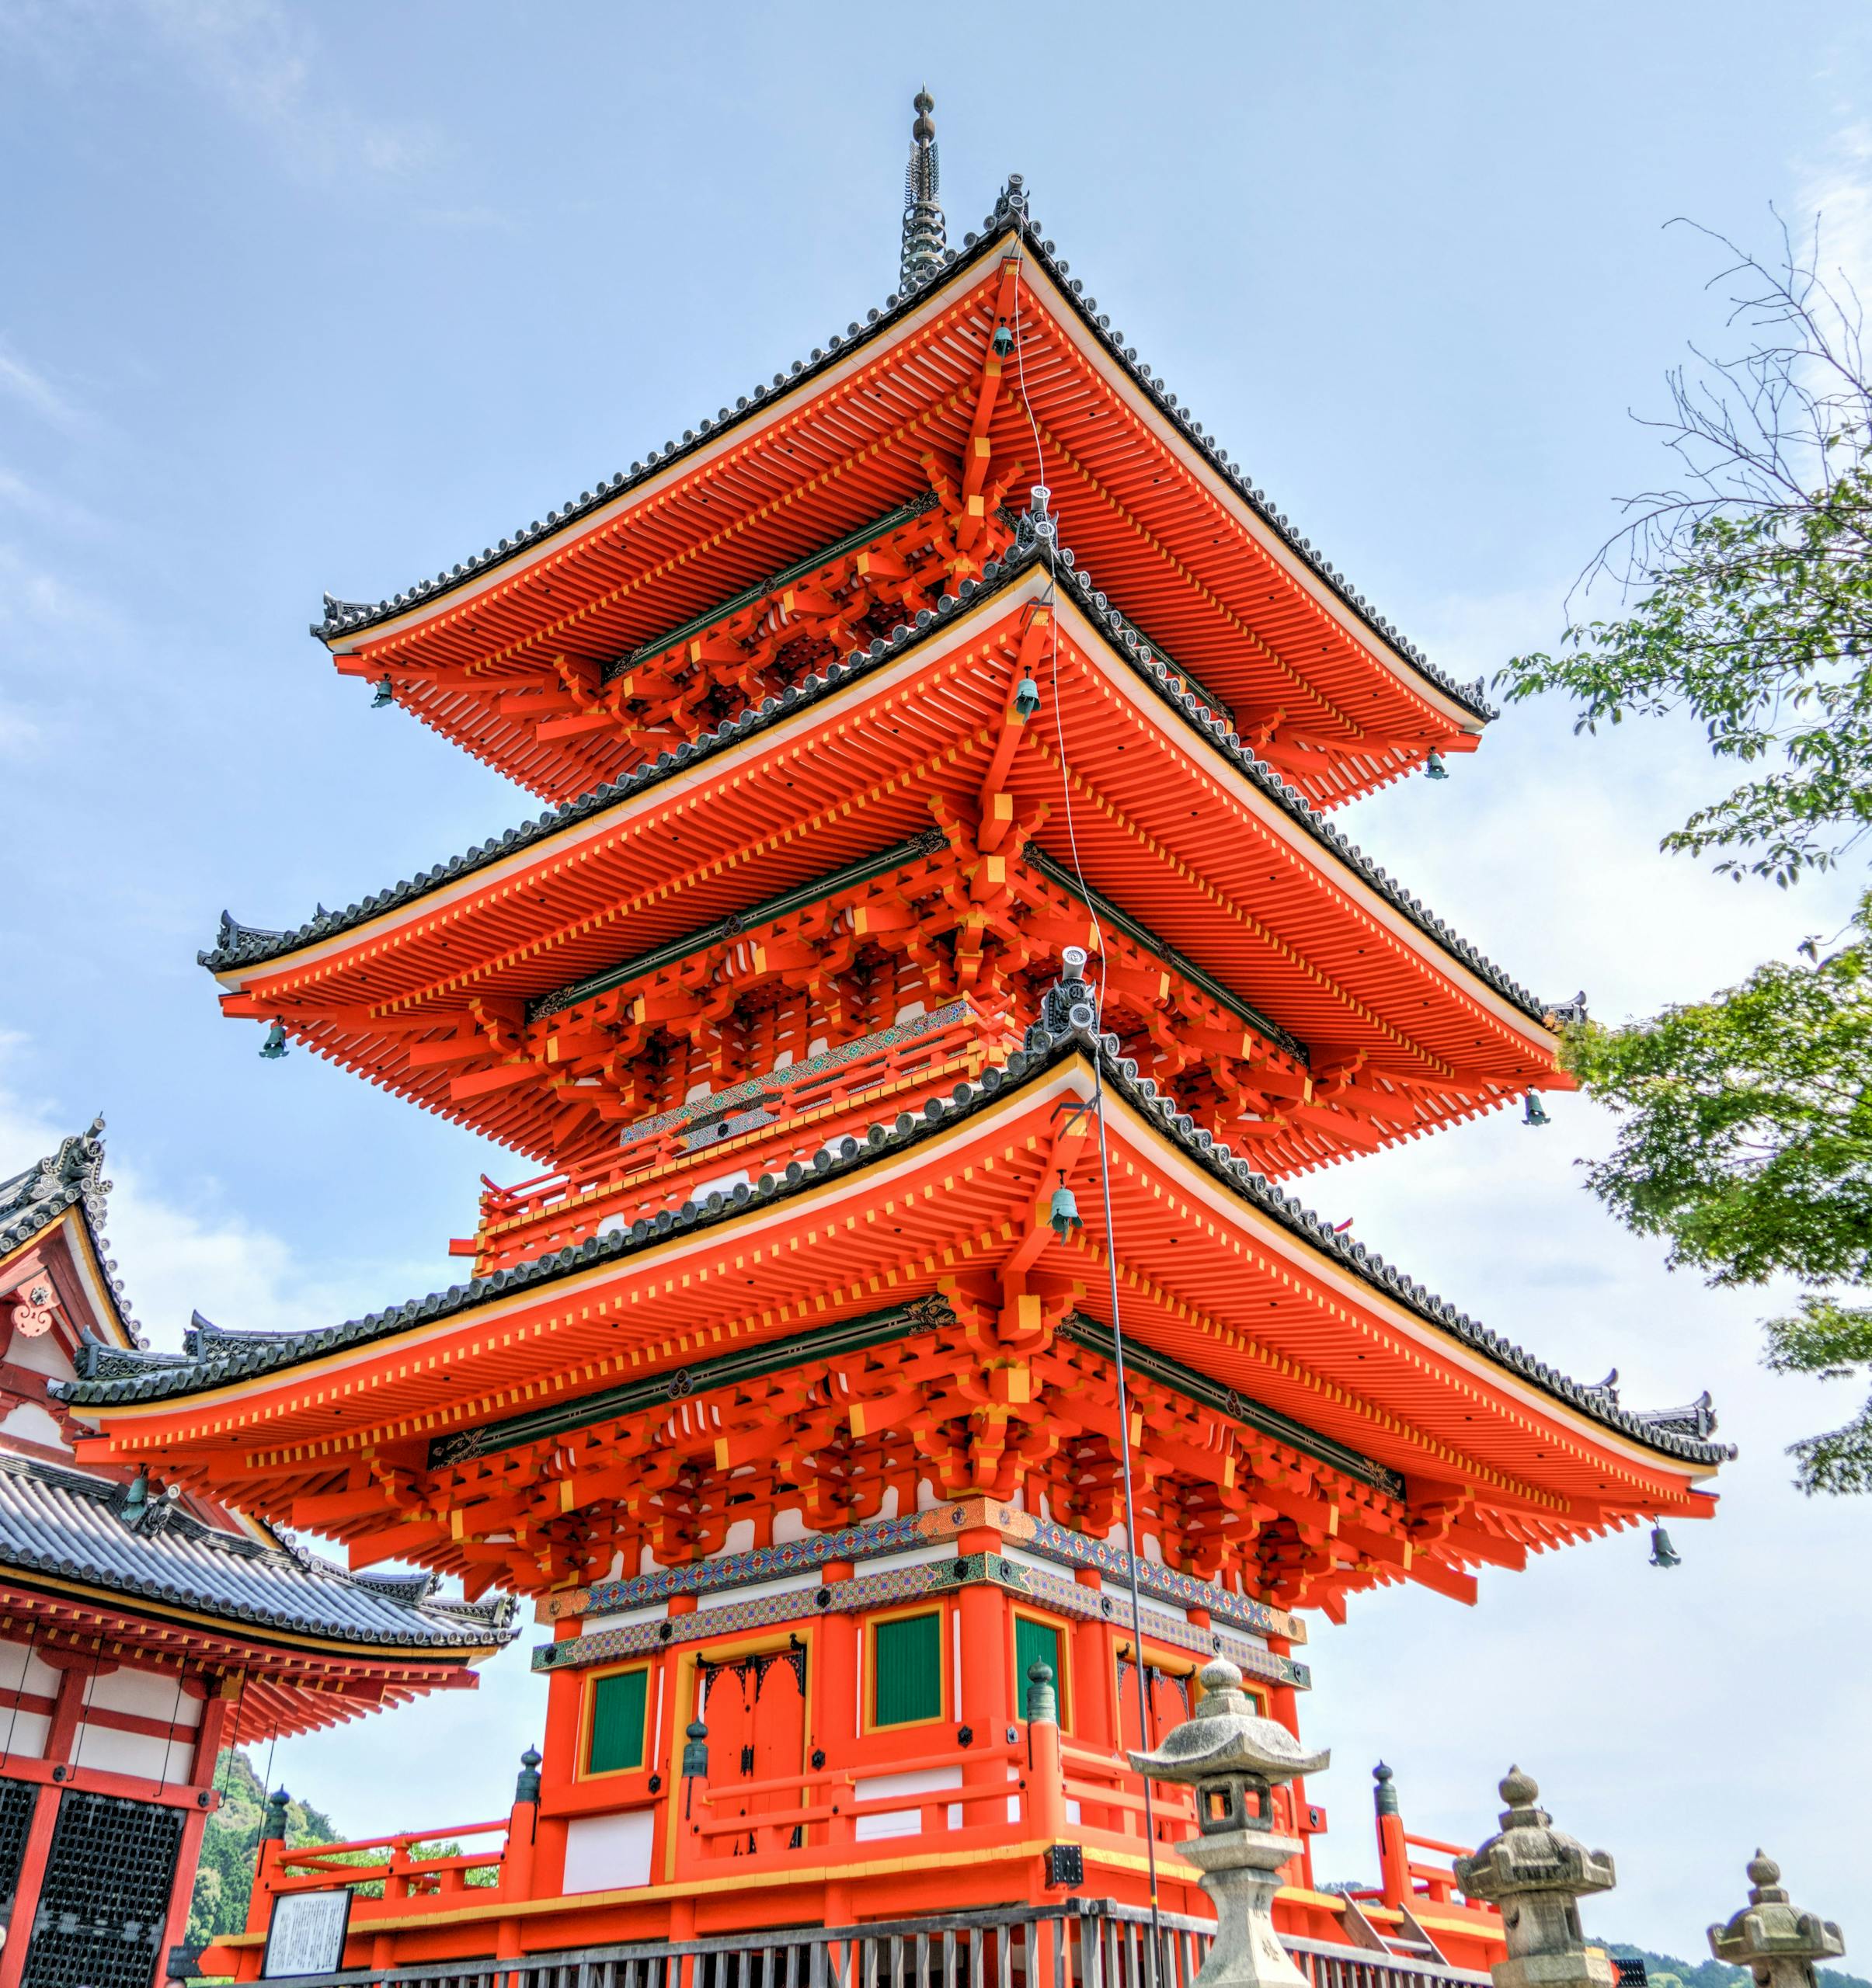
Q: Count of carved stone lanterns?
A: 3